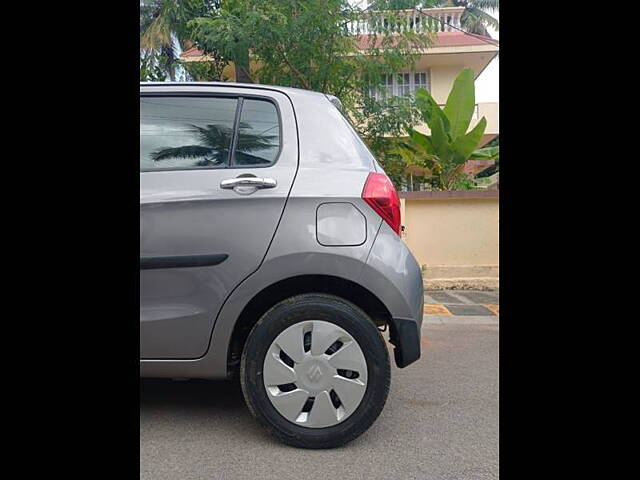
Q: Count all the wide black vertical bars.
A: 2